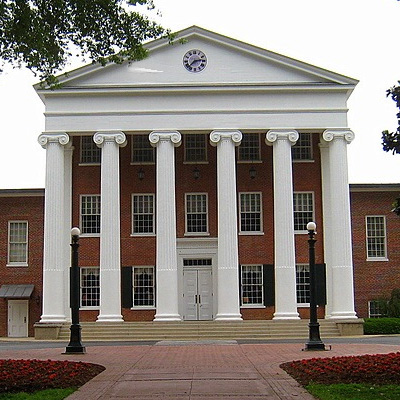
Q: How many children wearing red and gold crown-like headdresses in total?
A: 0